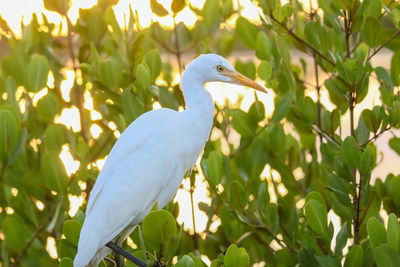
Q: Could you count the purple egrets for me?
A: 0